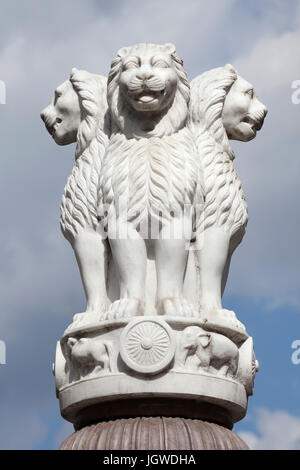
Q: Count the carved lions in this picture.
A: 3